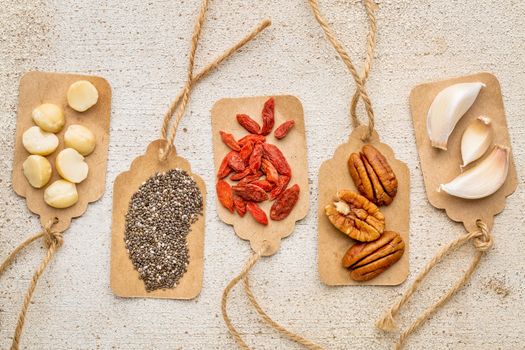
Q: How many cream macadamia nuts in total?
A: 7